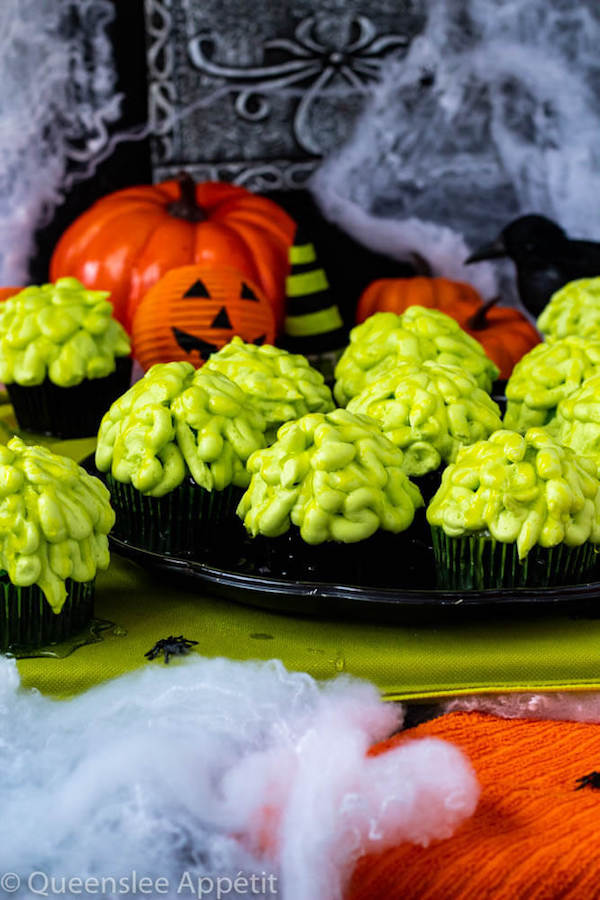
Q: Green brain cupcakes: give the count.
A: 11